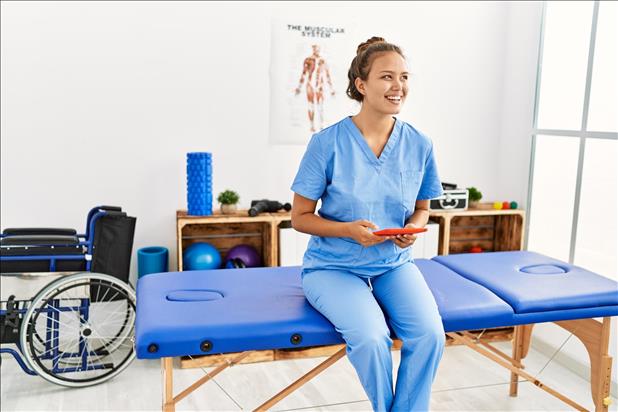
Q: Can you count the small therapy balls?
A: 3